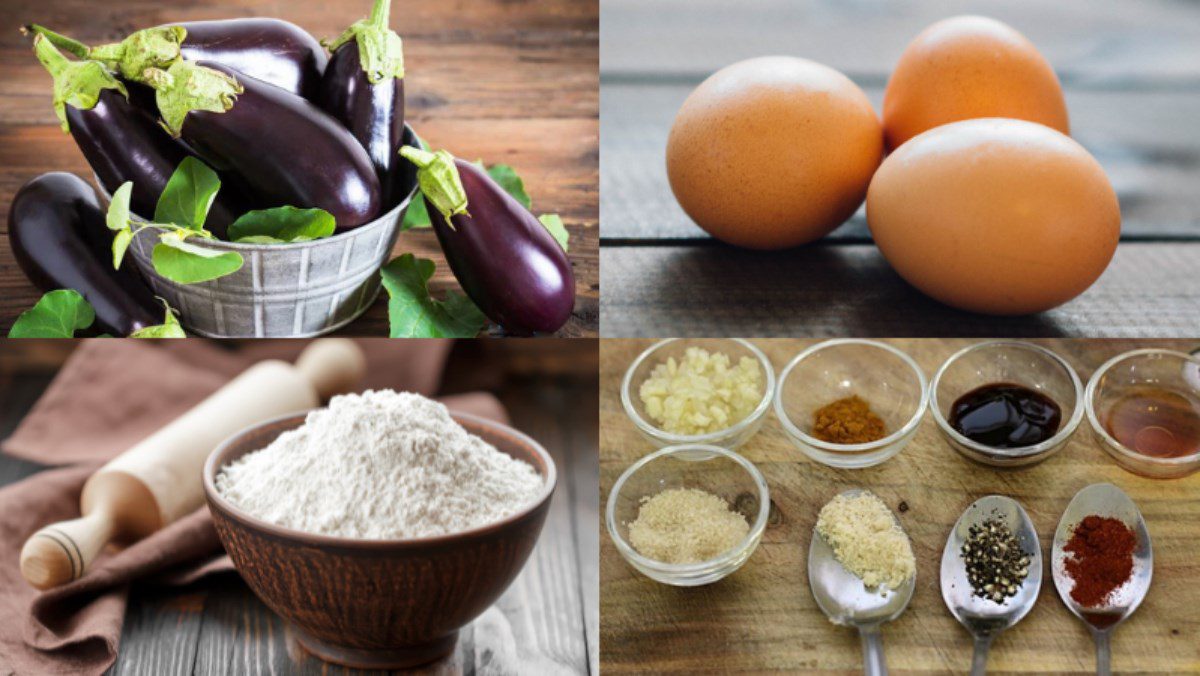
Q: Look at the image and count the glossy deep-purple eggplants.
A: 6